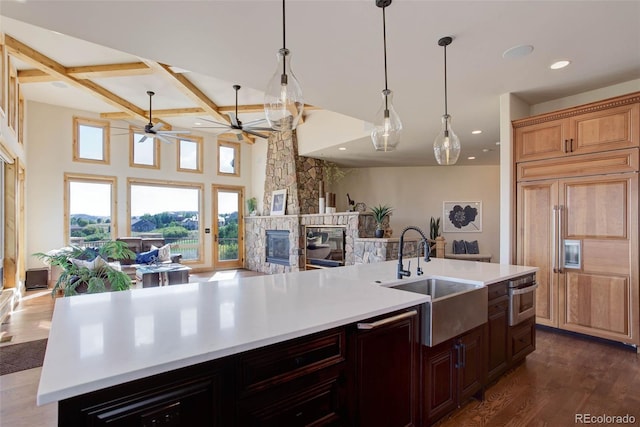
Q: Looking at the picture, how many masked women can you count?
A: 0